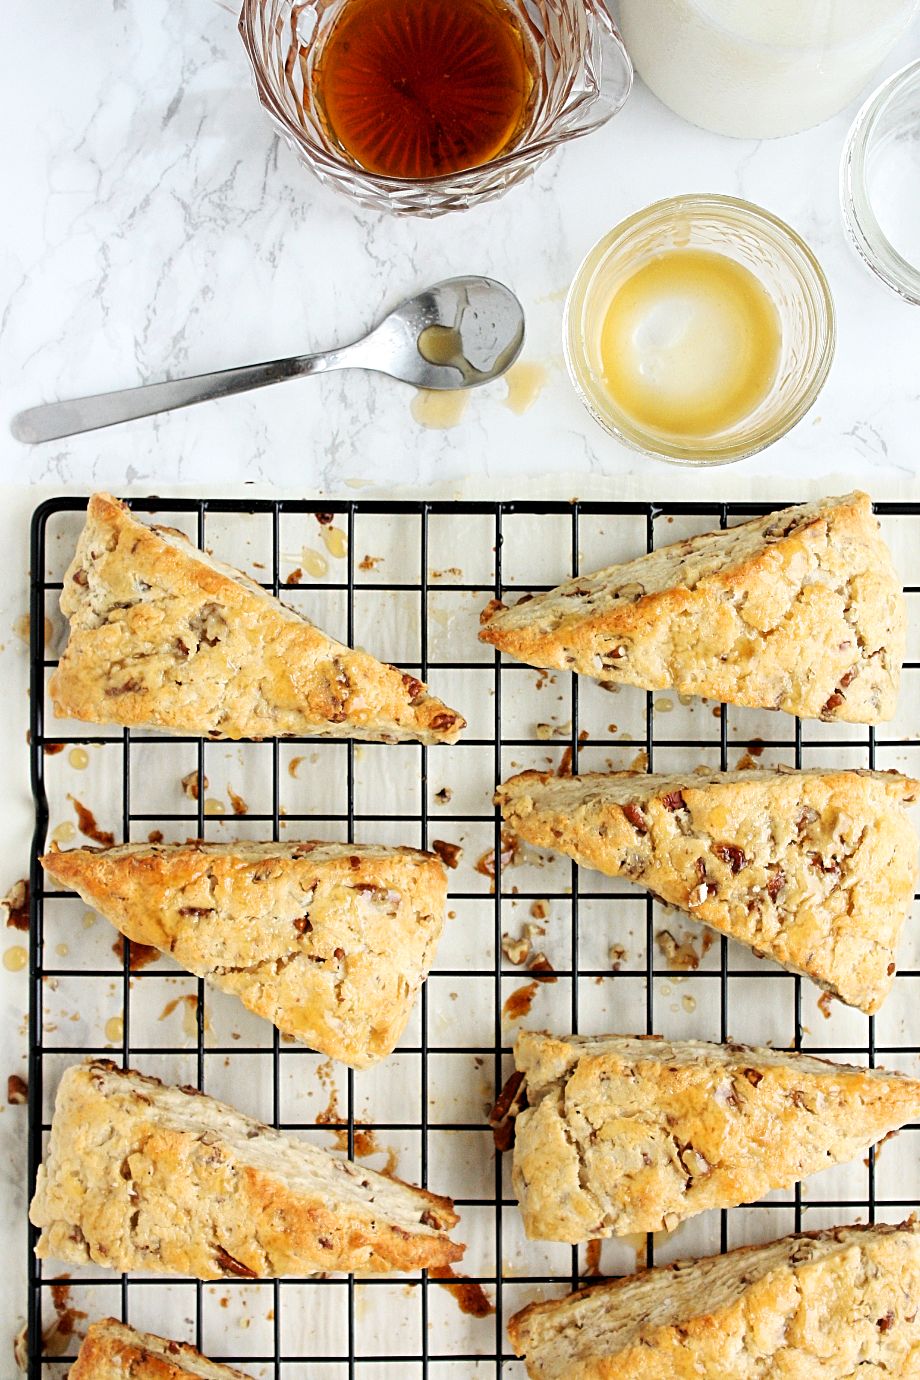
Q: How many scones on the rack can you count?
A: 8